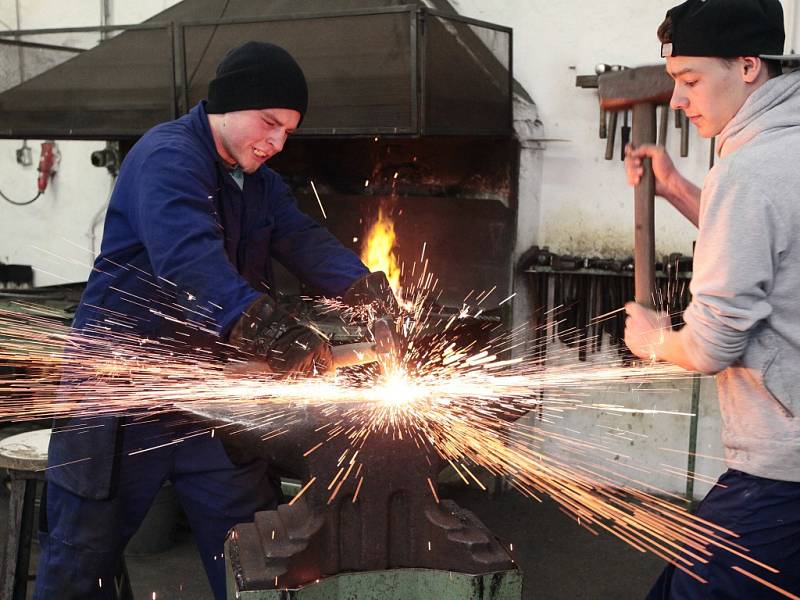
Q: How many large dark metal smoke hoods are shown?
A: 1